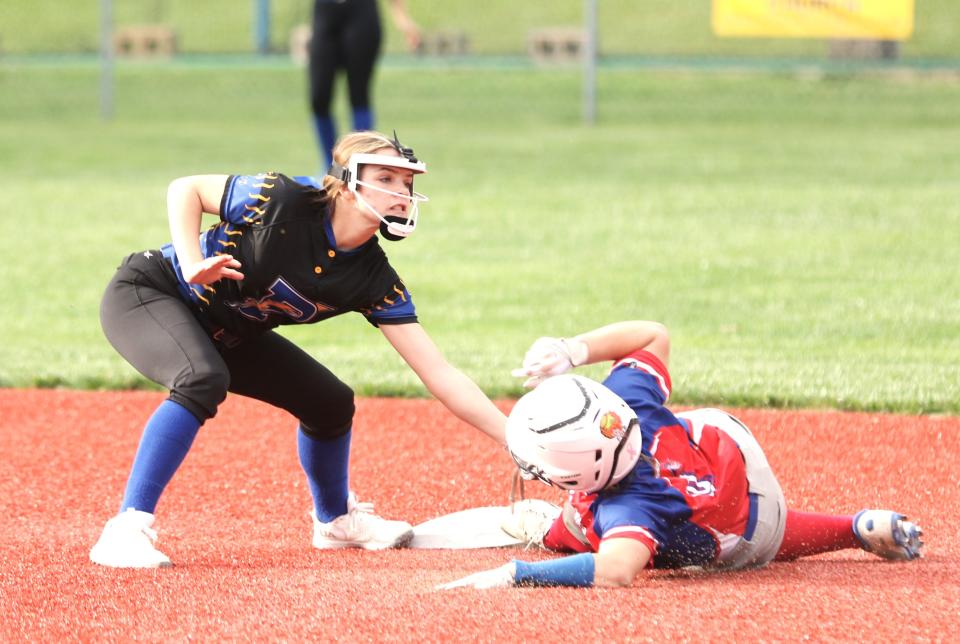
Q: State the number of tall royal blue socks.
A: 4